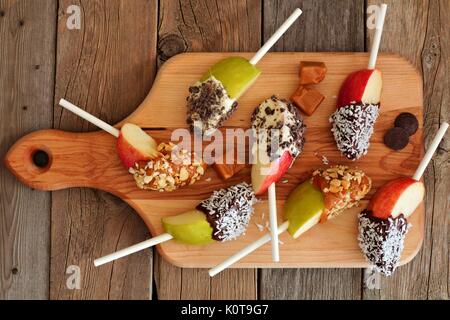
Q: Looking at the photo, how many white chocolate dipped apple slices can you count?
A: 2